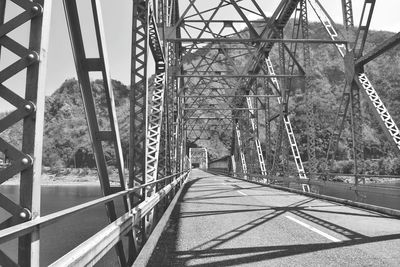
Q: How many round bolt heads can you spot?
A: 5